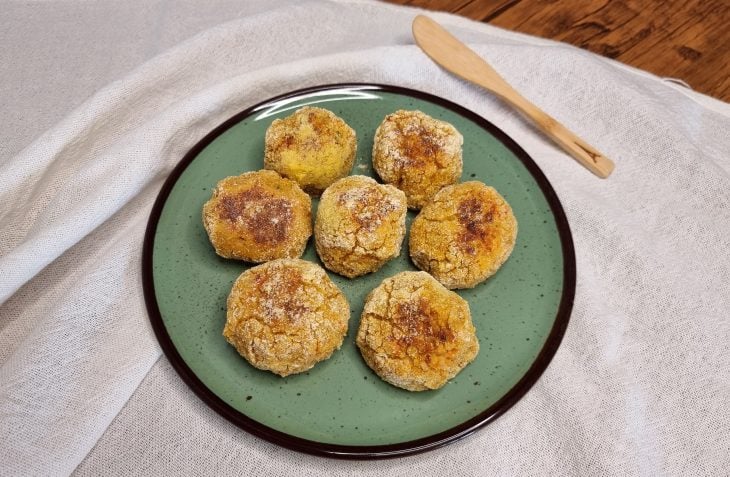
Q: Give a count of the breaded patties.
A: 7